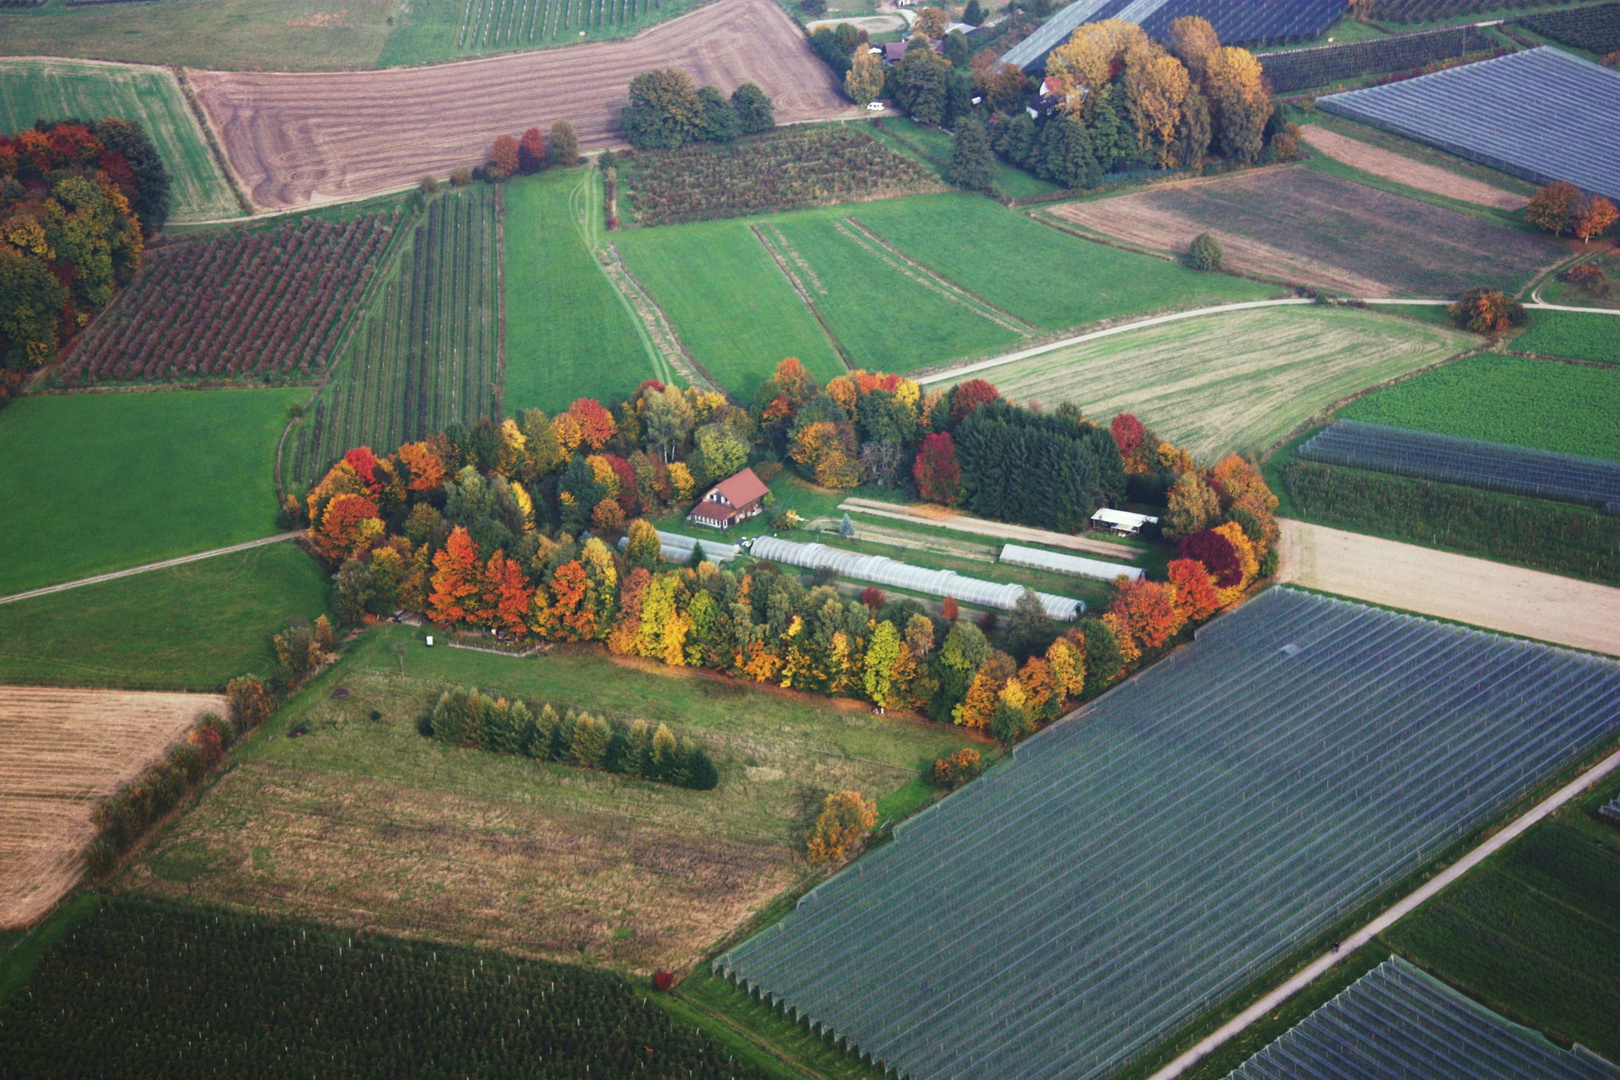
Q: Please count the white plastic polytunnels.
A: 4